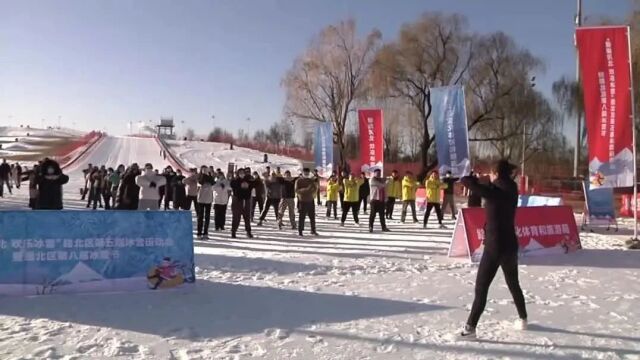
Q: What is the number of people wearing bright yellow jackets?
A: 5